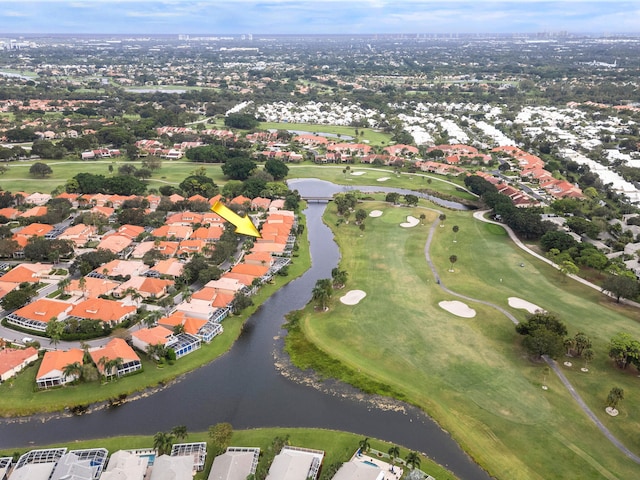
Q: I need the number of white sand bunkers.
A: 7